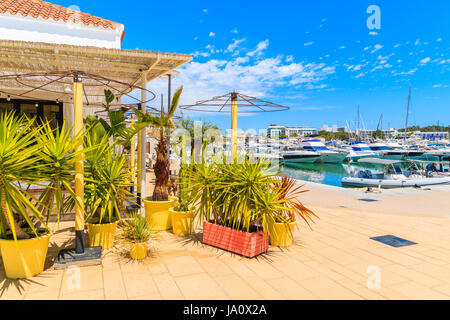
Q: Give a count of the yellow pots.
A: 6